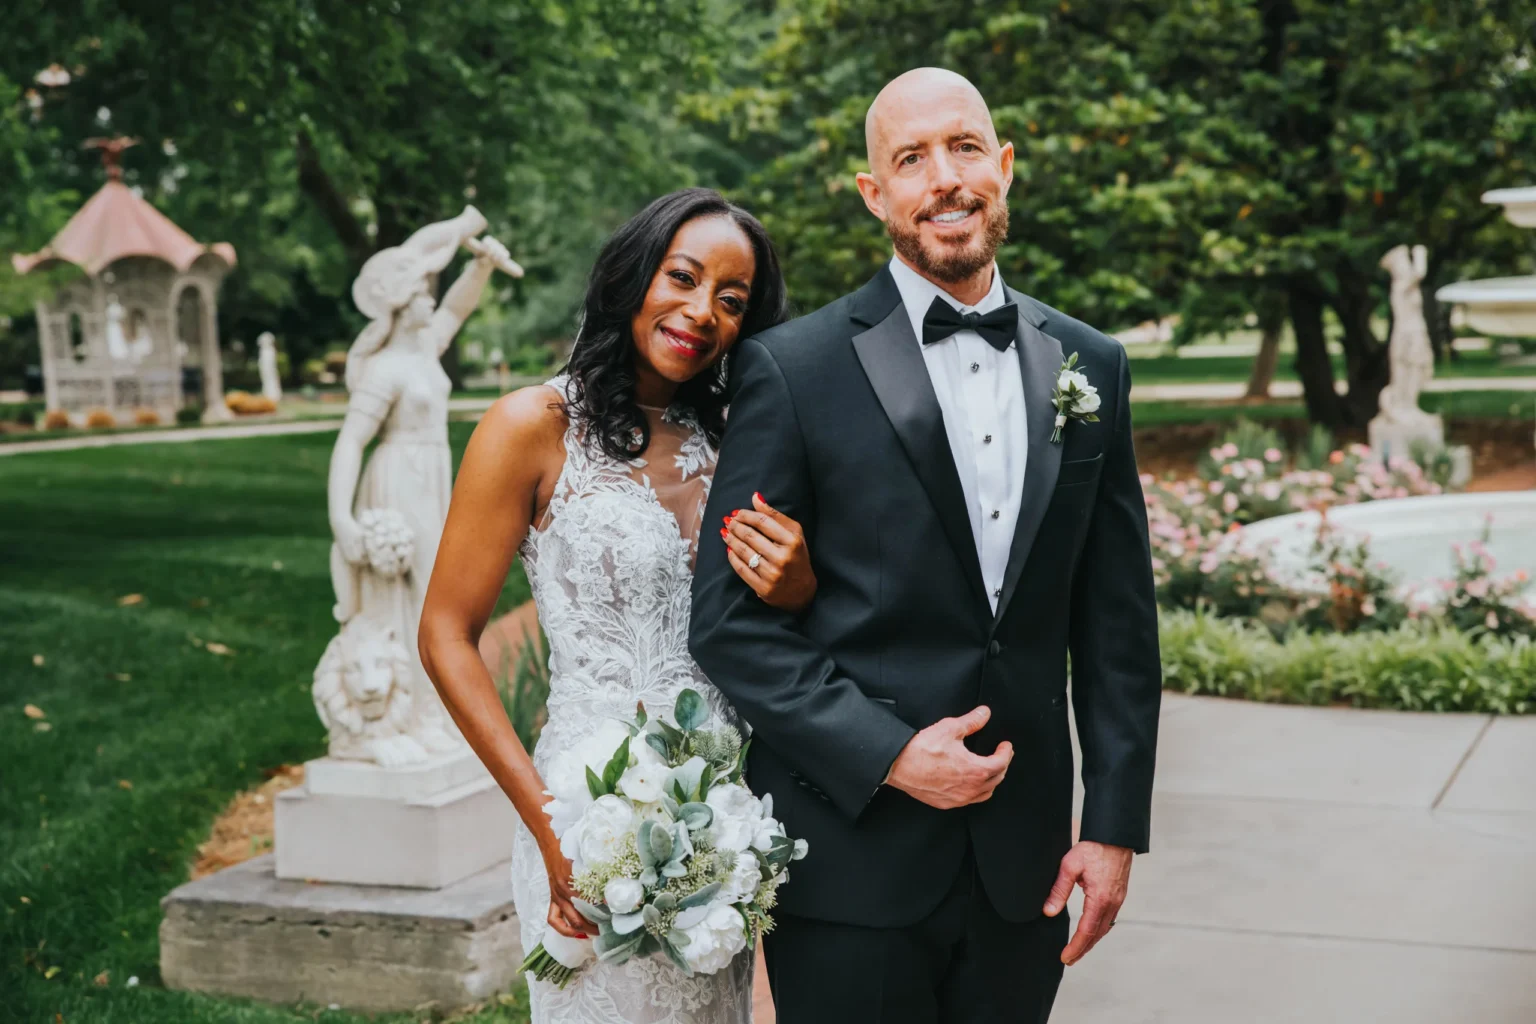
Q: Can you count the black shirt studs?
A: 4